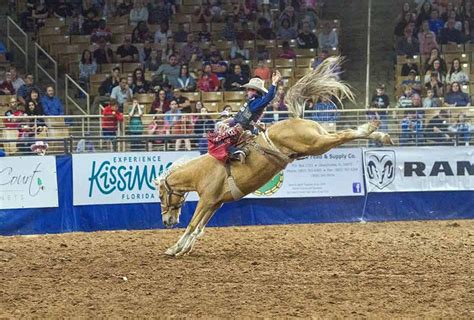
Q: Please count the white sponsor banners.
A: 4